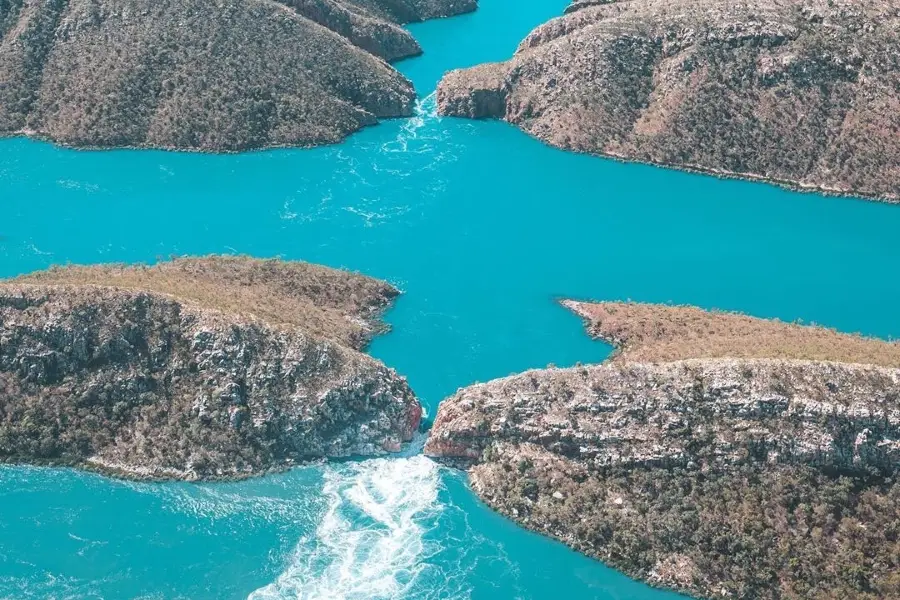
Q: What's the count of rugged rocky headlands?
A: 4